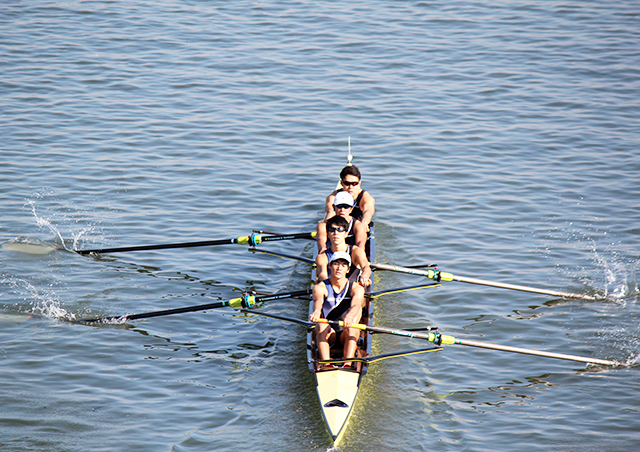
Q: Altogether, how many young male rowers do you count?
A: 4